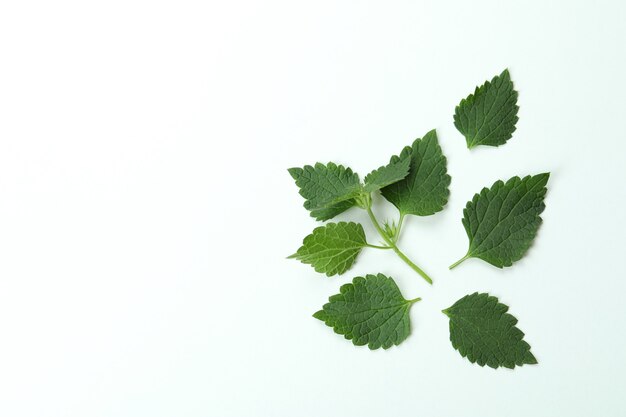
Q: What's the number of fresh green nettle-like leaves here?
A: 8